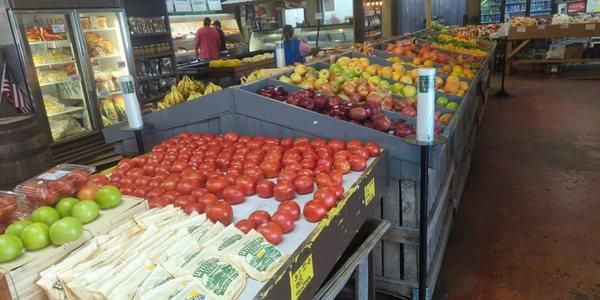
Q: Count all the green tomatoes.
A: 8